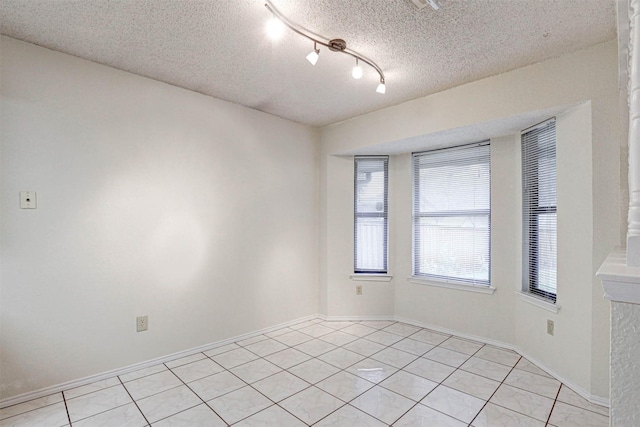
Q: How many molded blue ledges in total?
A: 0